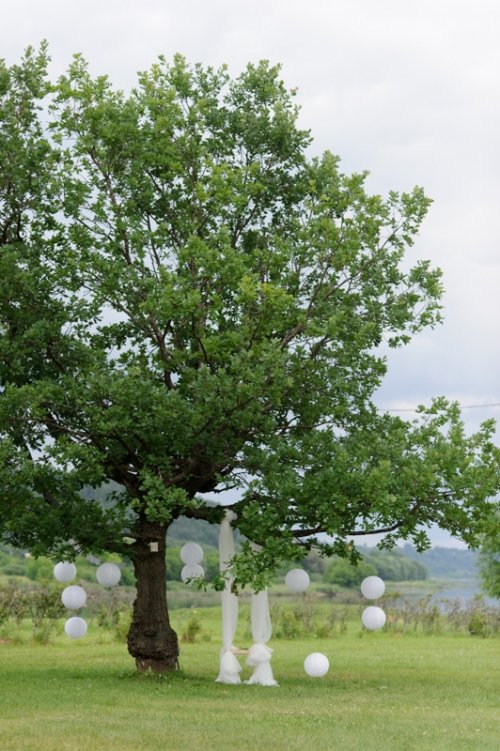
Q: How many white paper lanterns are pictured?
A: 10